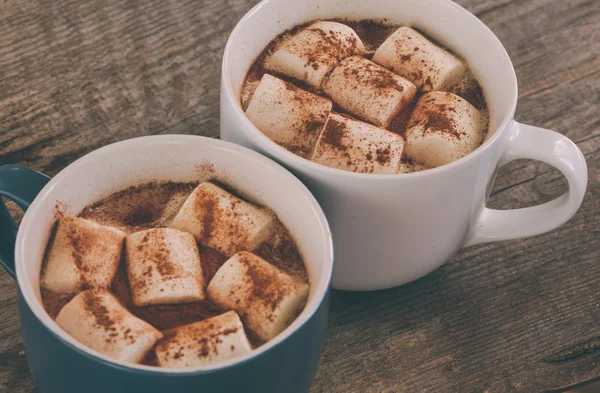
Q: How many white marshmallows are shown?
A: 12